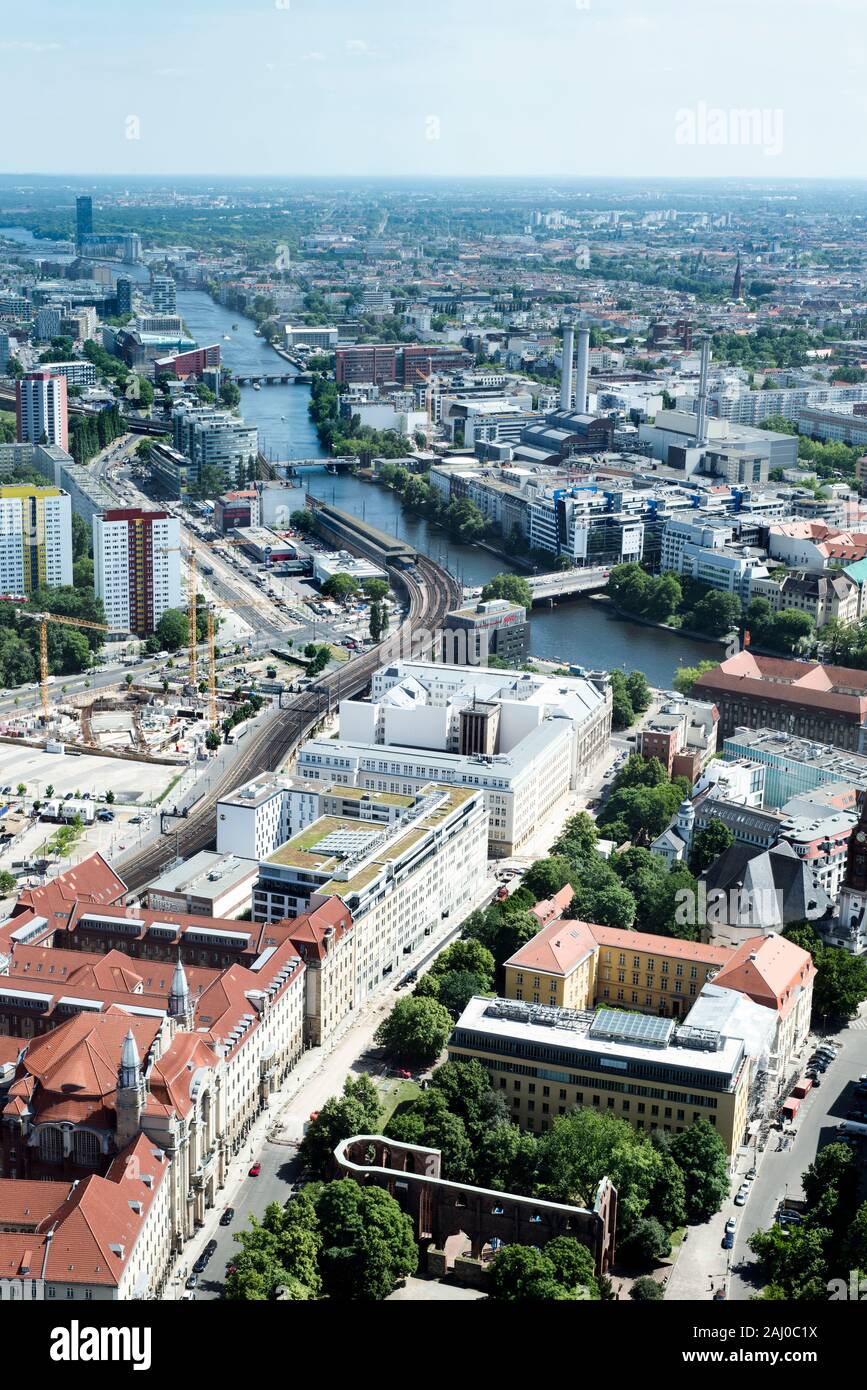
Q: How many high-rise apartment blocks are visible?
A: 3